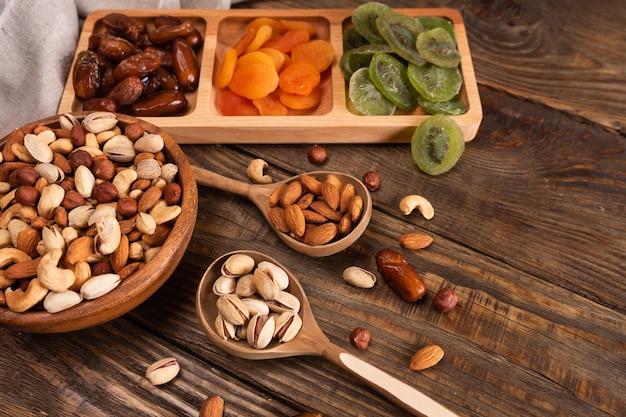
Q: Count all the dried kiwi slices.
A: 11